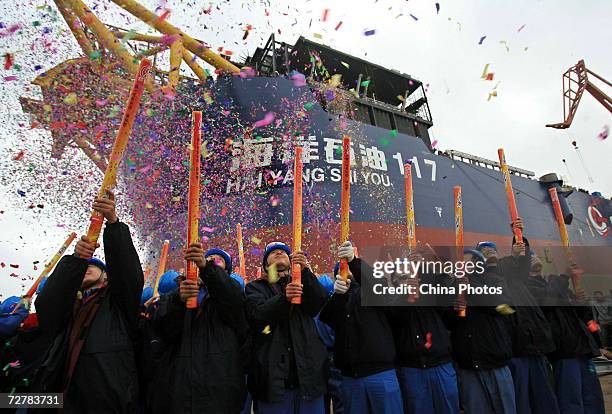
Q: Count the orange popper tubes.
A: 11